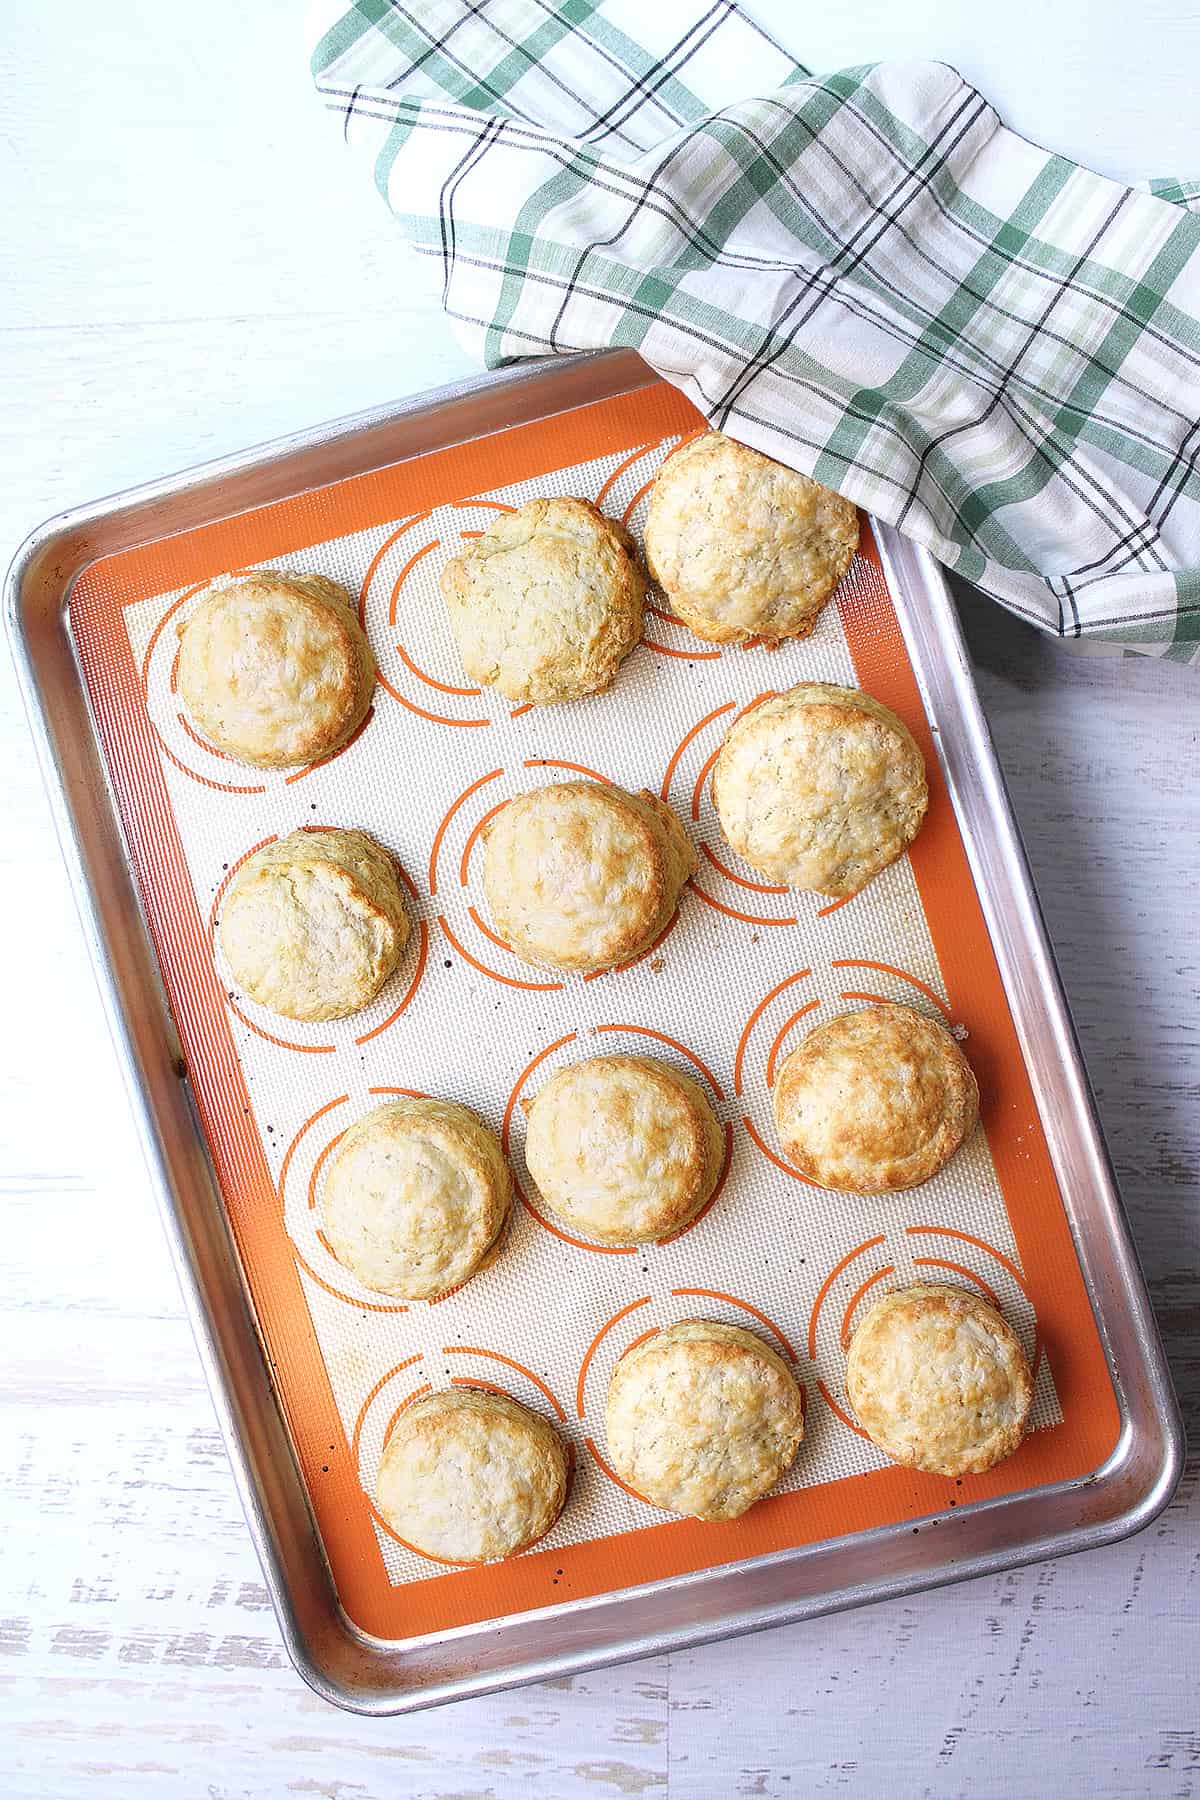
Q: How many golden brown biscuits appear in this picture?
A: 12